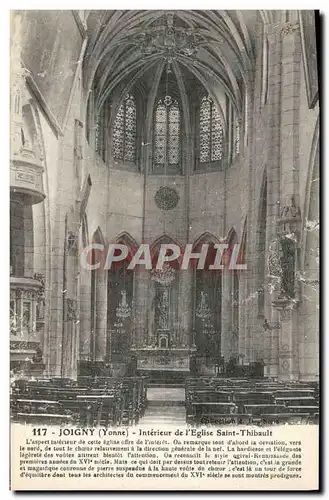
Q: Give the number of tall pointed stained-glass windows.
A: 3